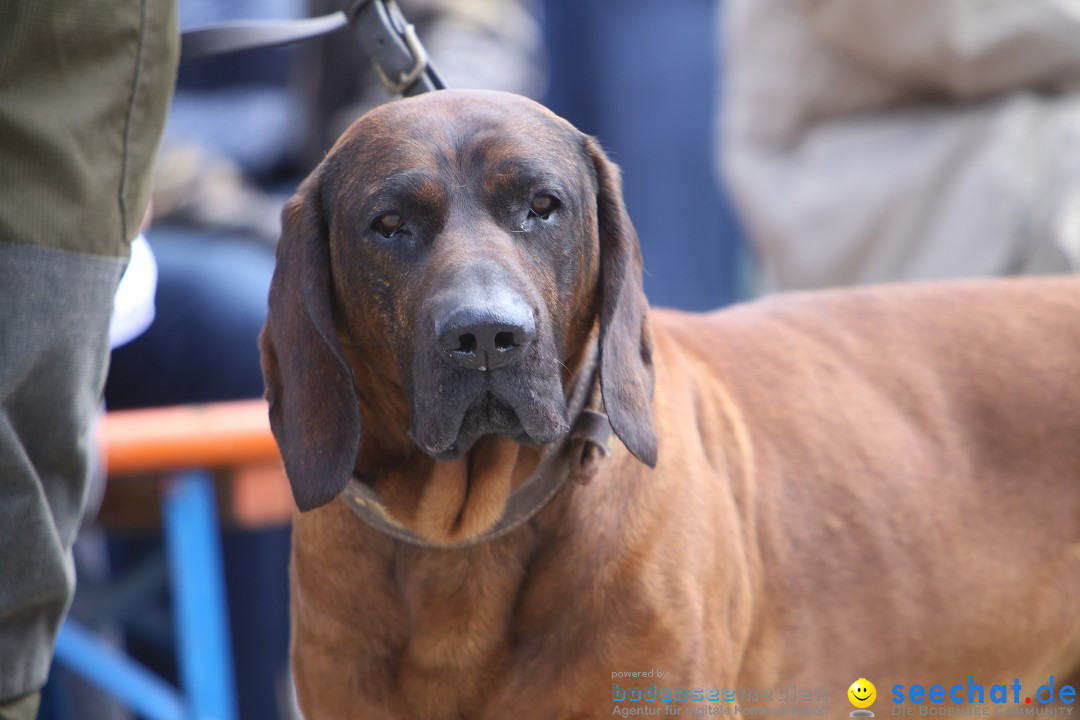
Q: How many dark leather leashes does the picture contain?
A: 1